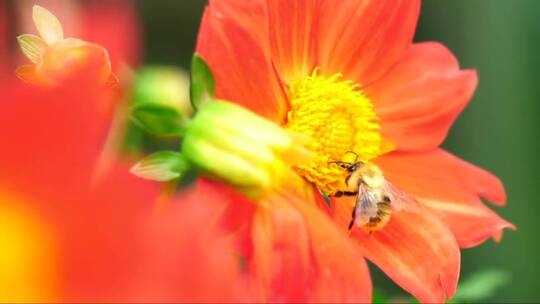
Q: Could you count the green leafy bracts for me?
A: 3